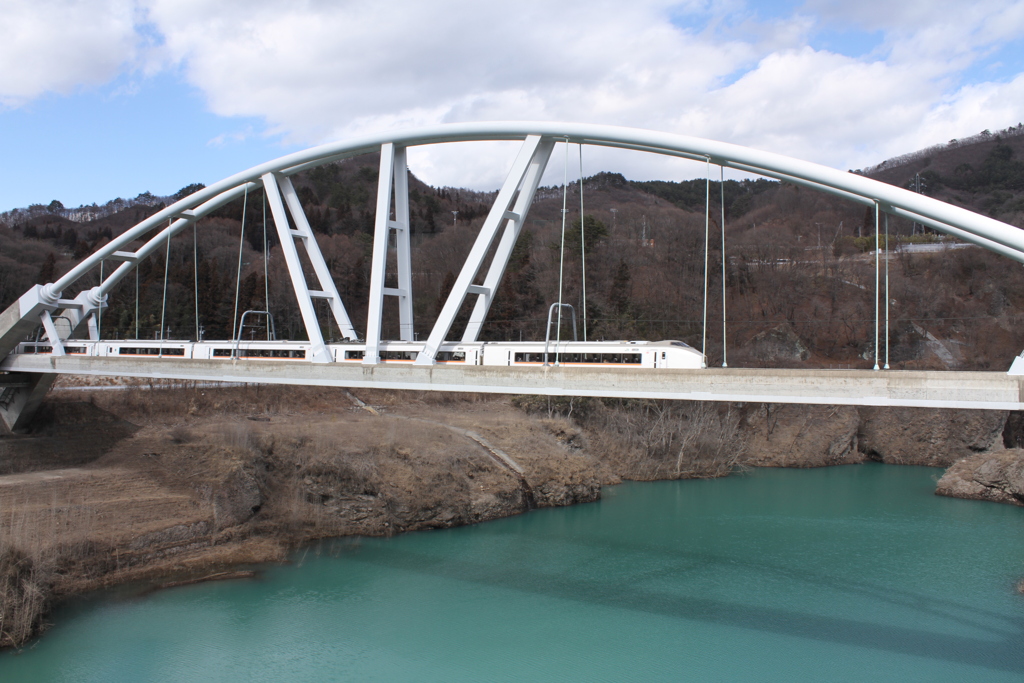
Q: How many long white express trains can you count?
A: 1